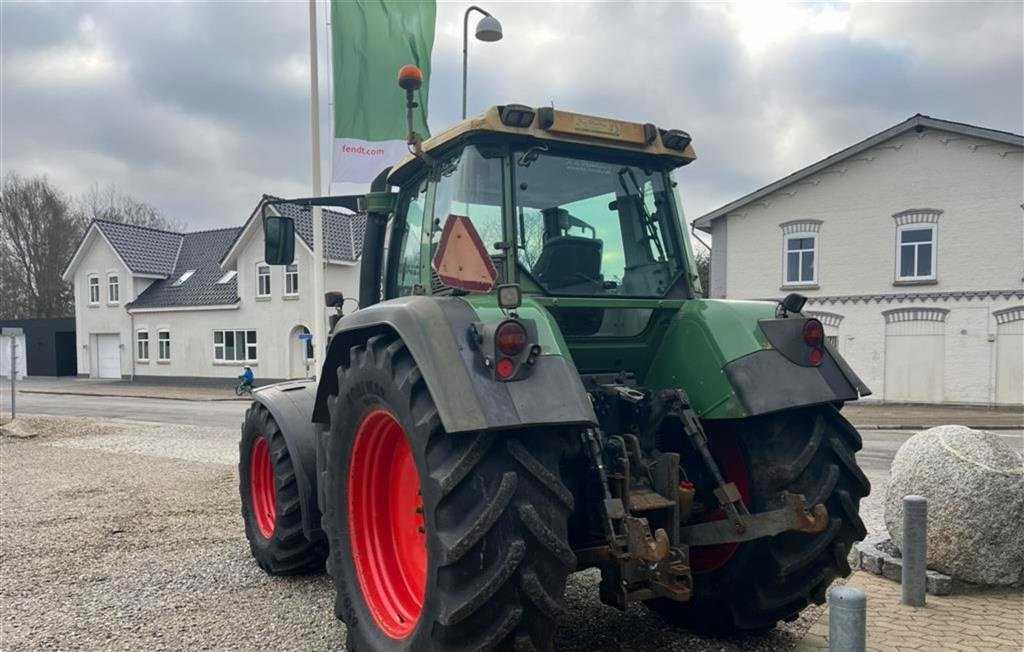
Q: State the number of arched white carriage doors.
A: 2